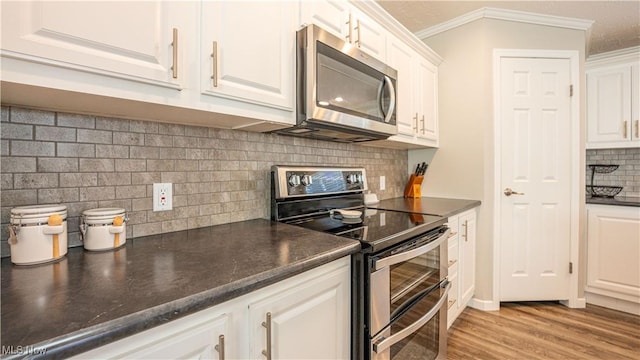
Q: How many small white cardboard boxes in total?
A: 0